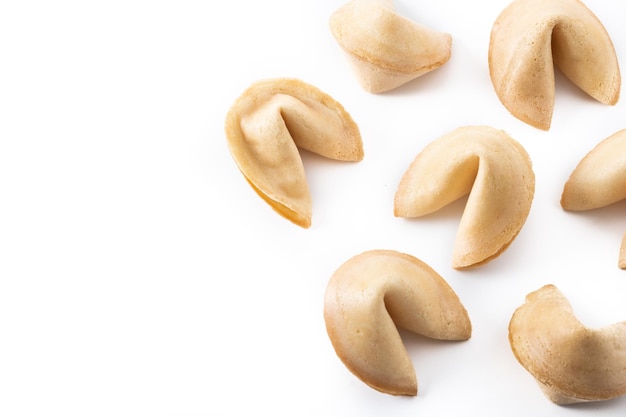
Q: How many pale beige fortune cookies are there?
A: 7